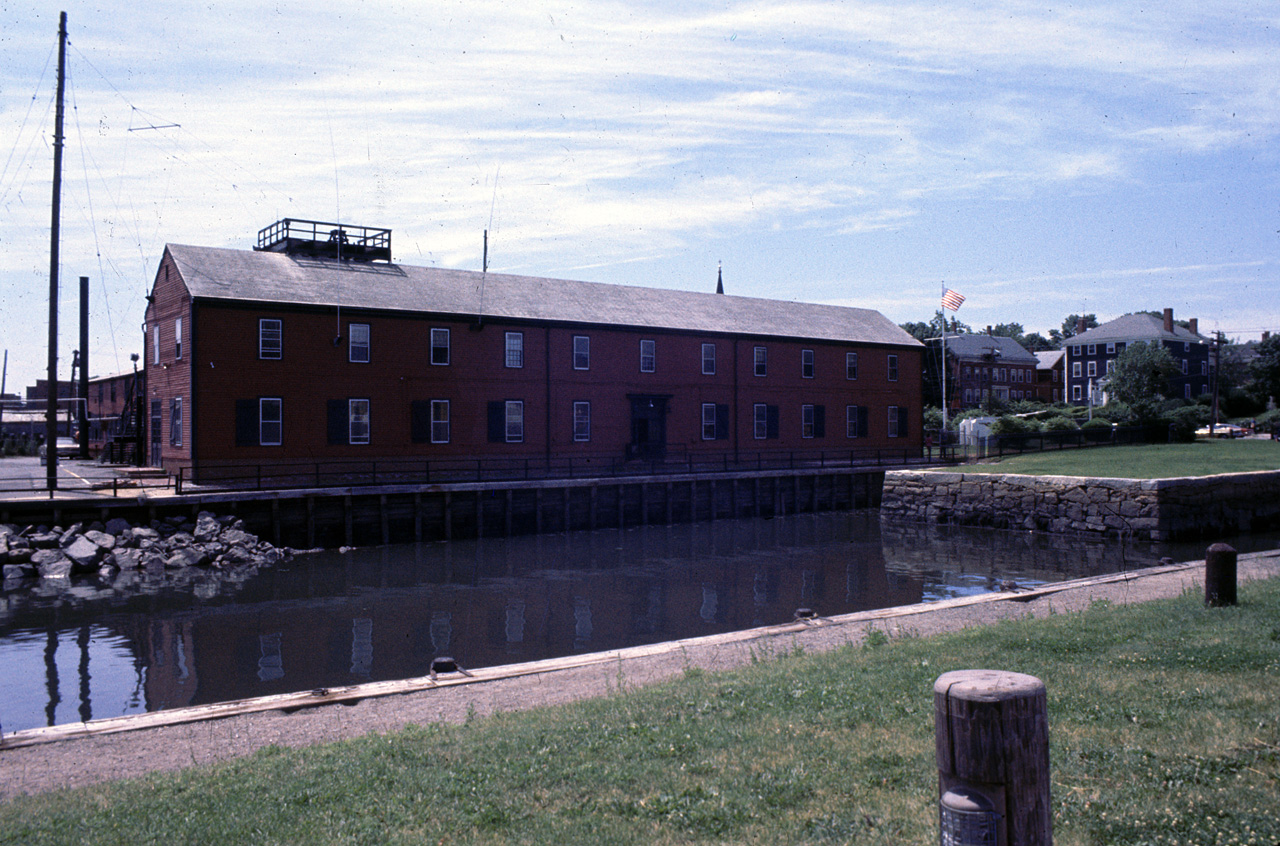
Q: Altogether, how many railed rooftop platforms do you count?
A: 1